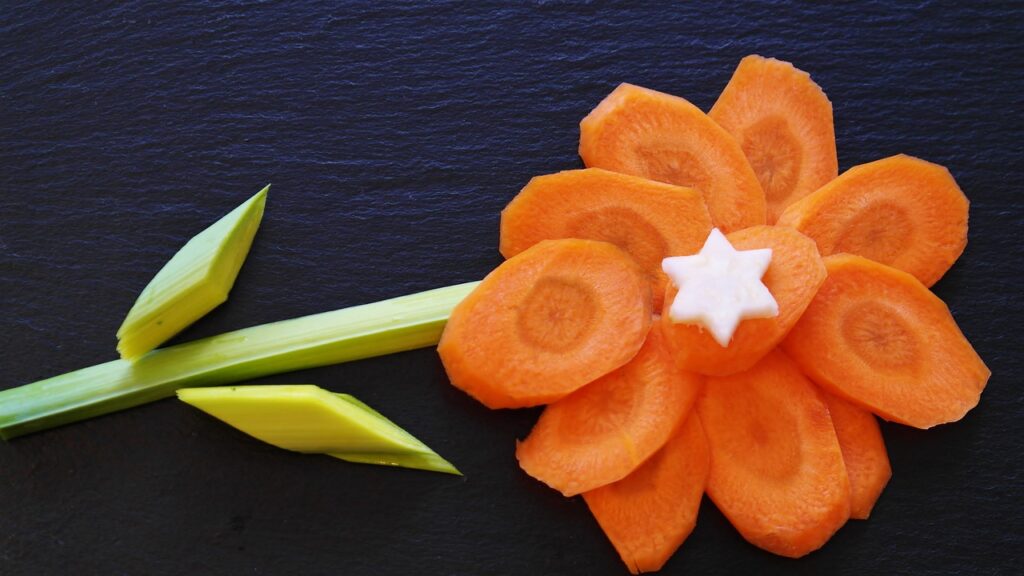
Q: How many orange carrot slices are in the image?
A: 11